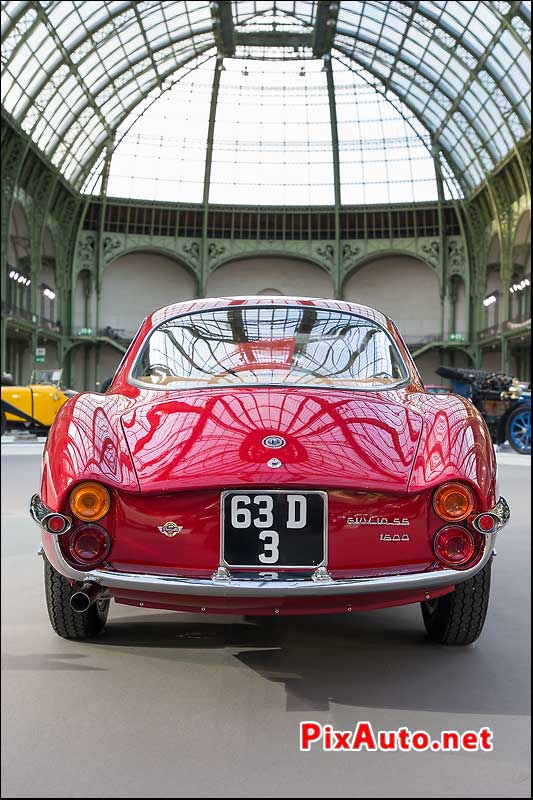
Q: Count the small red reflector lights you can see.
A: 2